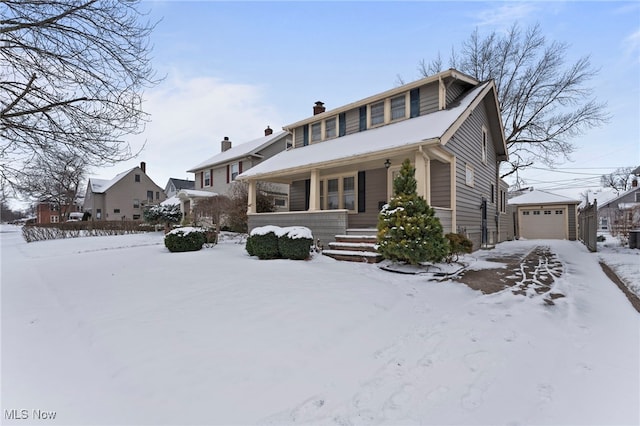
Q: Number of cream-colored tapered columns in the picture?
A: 3